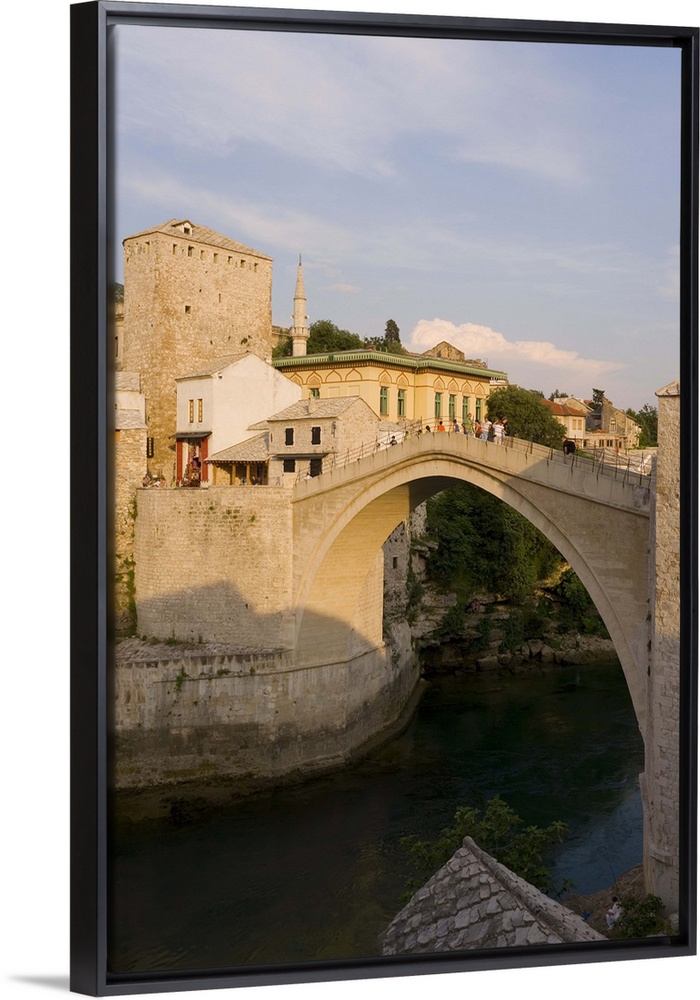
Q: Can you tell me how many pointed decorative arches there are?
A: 10